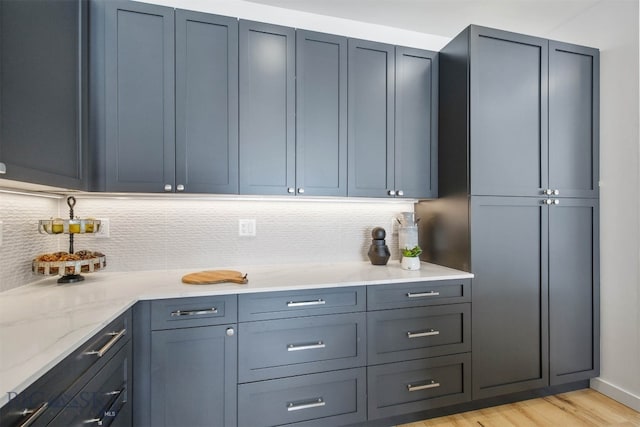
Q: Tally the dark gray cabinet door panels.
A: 12